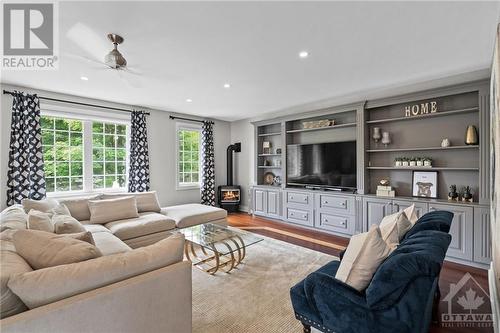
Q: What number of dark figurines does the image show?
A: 2